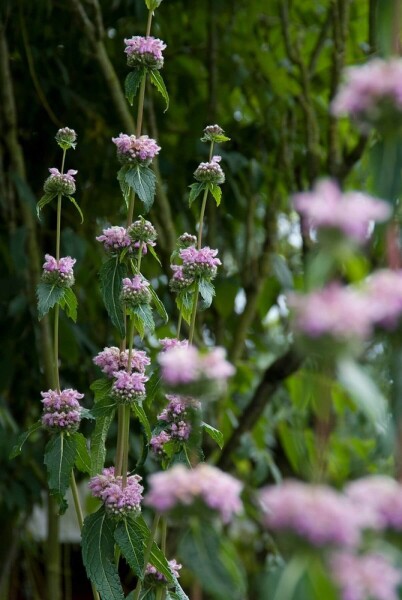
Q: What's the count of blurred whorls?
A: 9